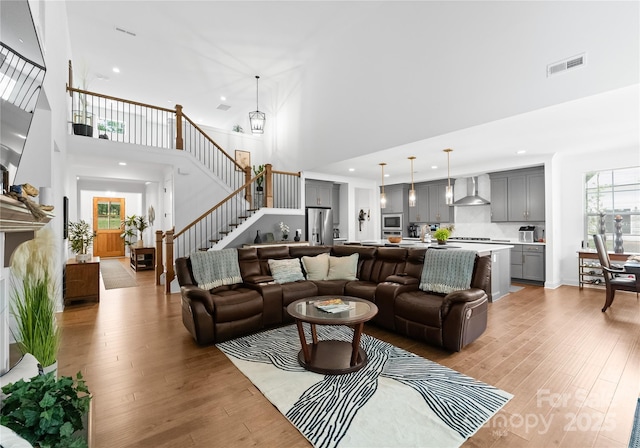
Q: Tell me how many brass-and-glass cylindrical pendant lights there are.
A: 3